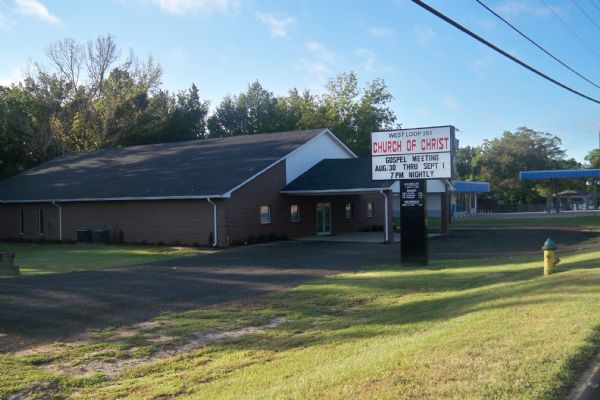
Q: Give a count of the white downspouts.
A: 3